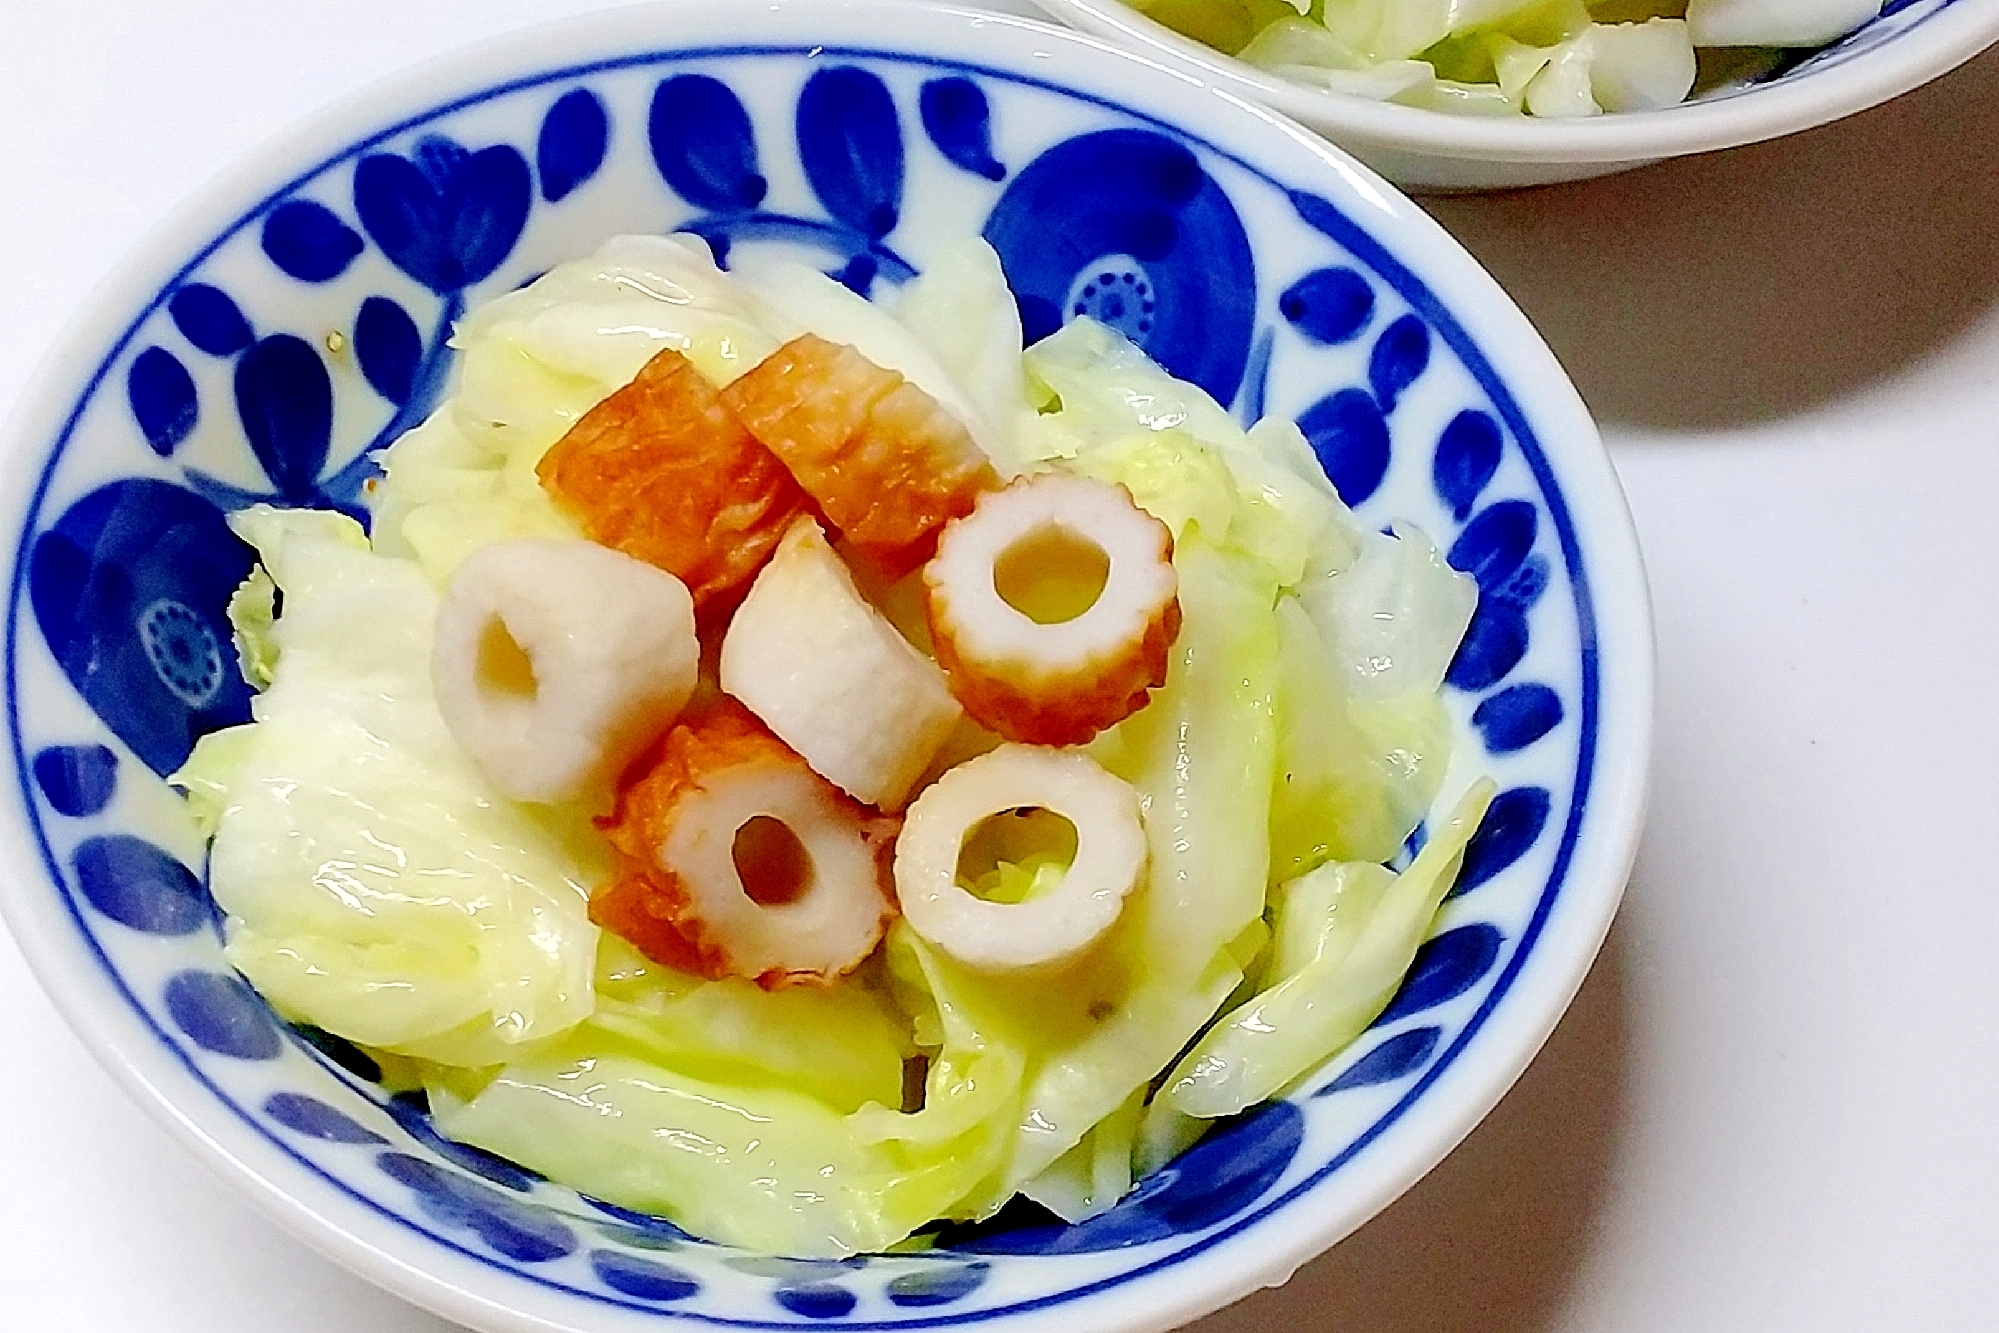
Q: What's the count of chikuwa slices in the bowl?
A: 7